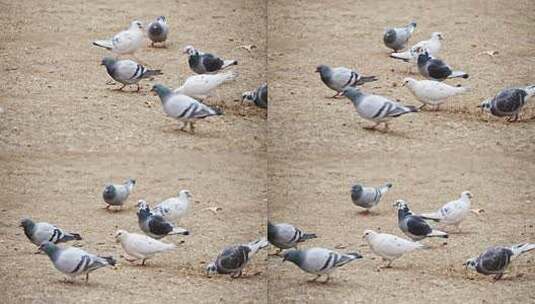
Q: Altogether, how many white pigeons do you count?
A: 8